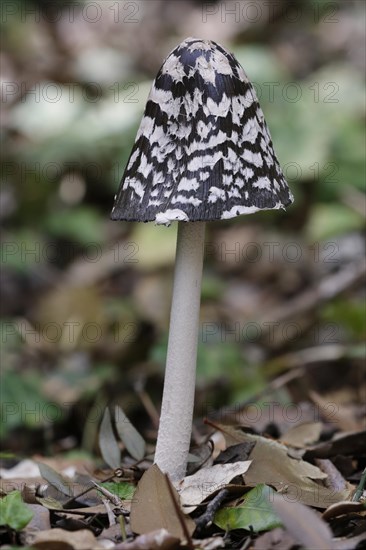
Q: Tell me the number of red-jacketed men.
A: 0